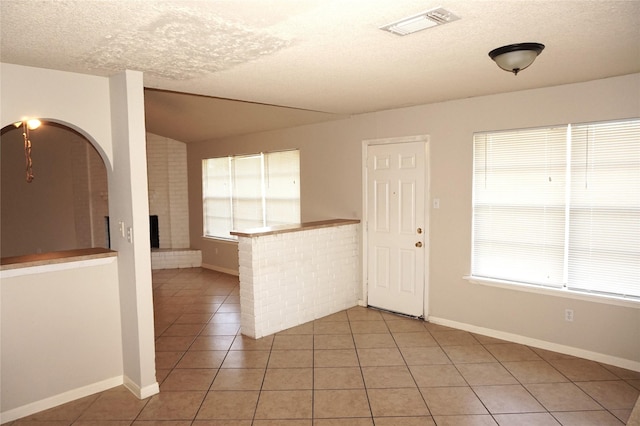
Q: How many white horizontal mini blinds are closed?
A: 5